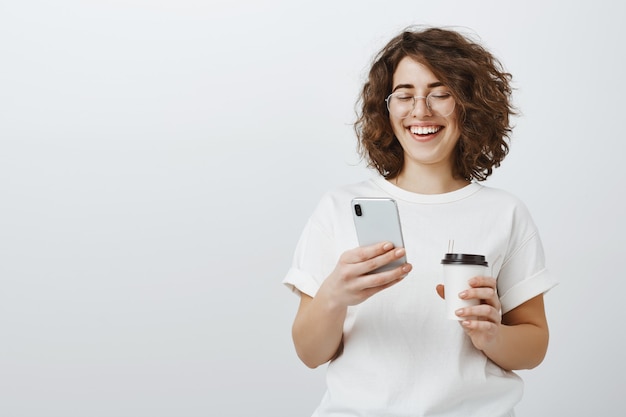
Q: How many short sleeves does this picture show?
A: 2